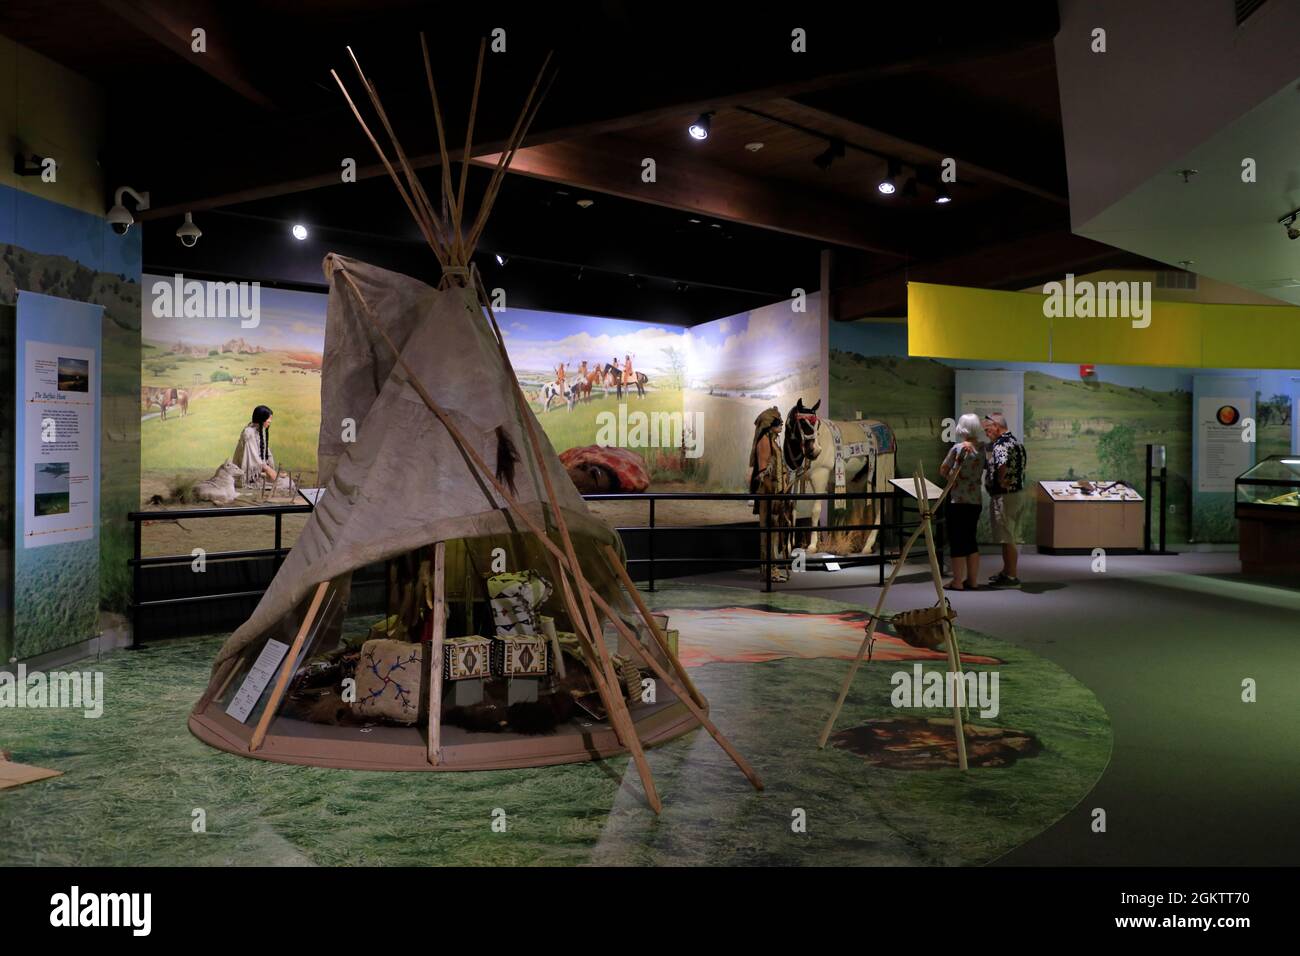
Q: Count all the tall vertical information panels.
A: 3